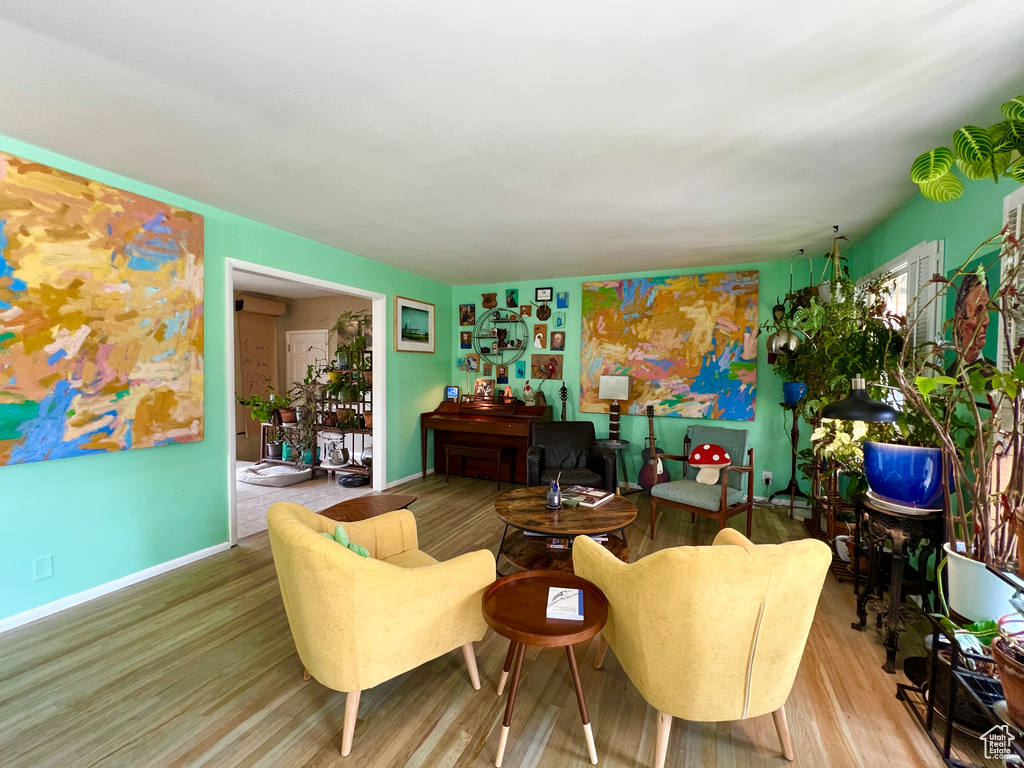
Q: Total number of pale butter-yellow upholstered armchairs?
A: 2